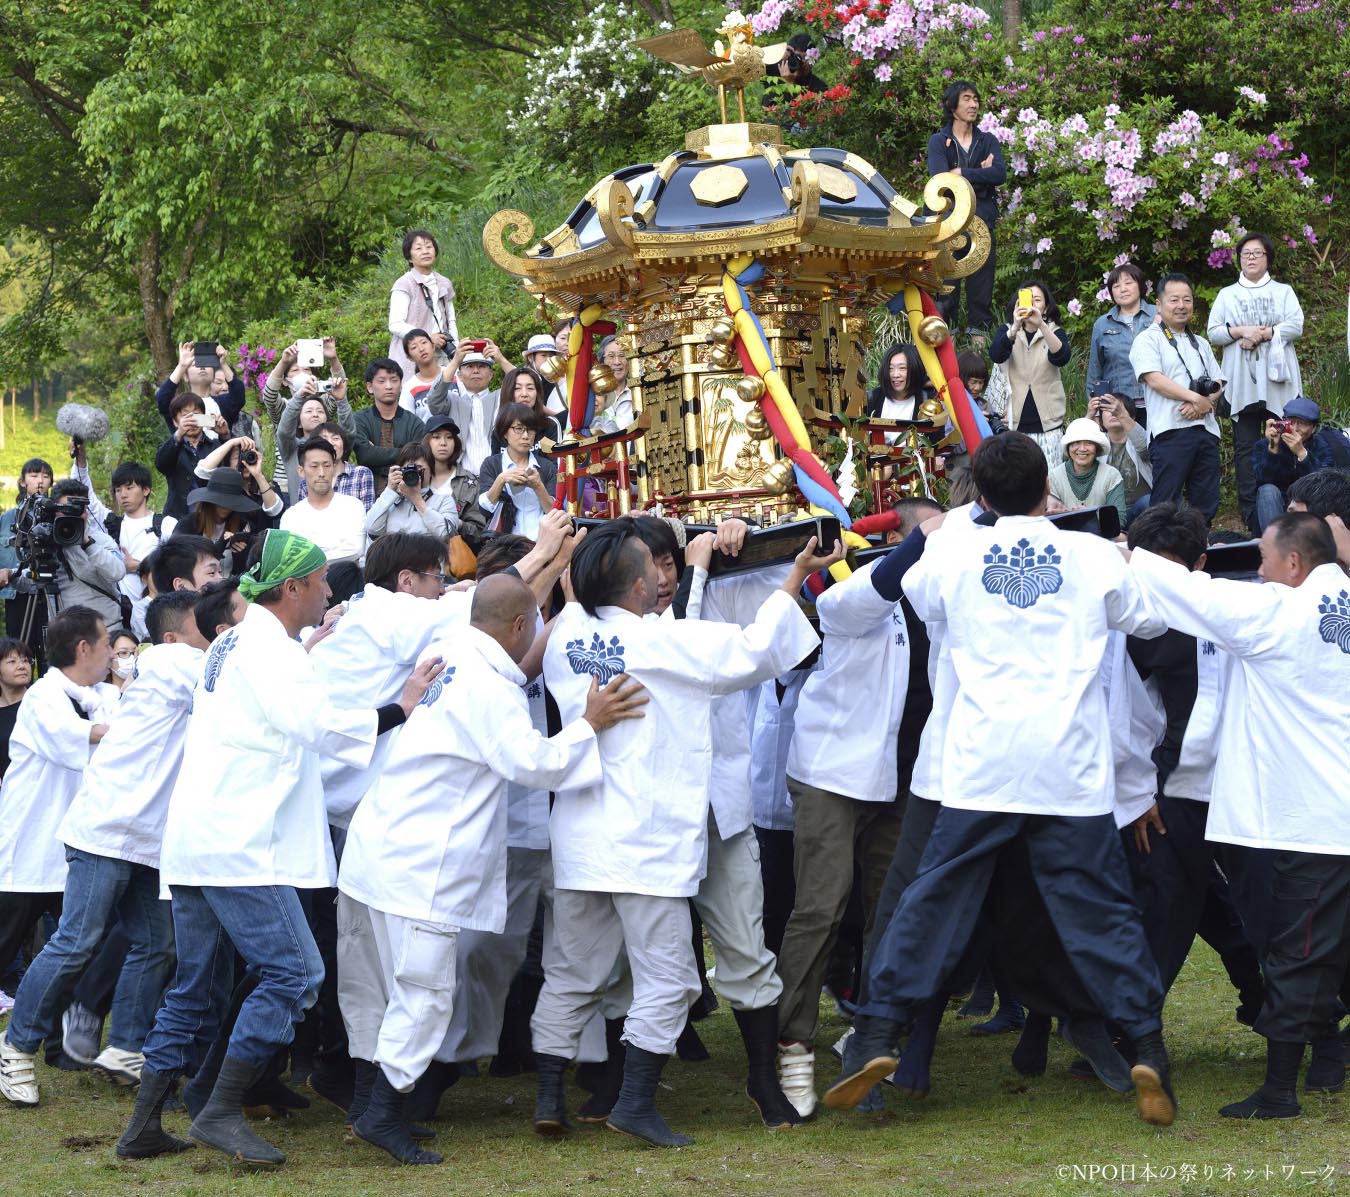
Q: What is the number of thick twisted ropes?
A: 3